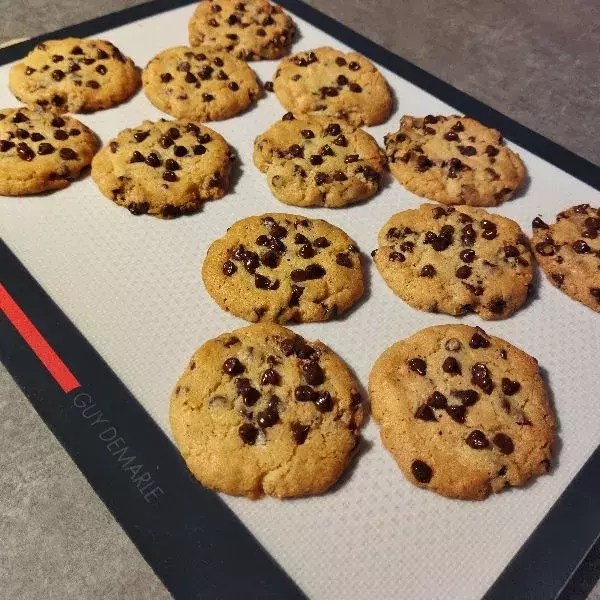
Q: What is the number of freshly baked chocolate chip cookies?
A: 13